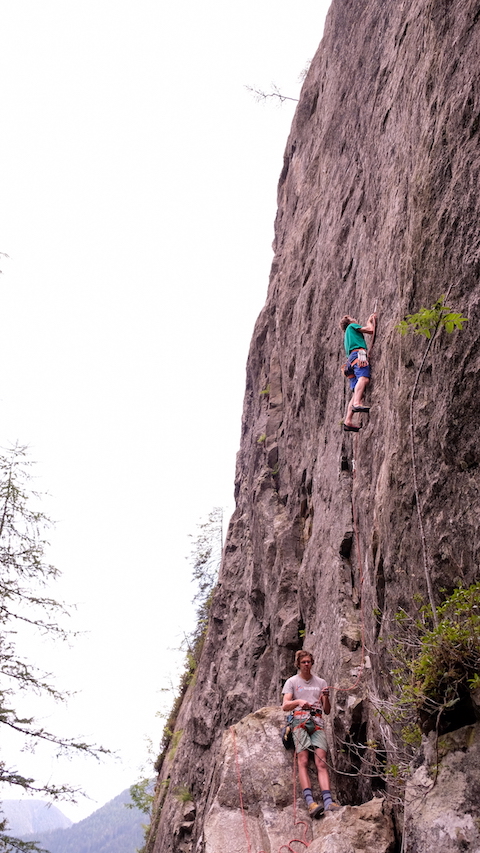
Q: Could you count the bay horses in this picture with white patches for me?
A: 0